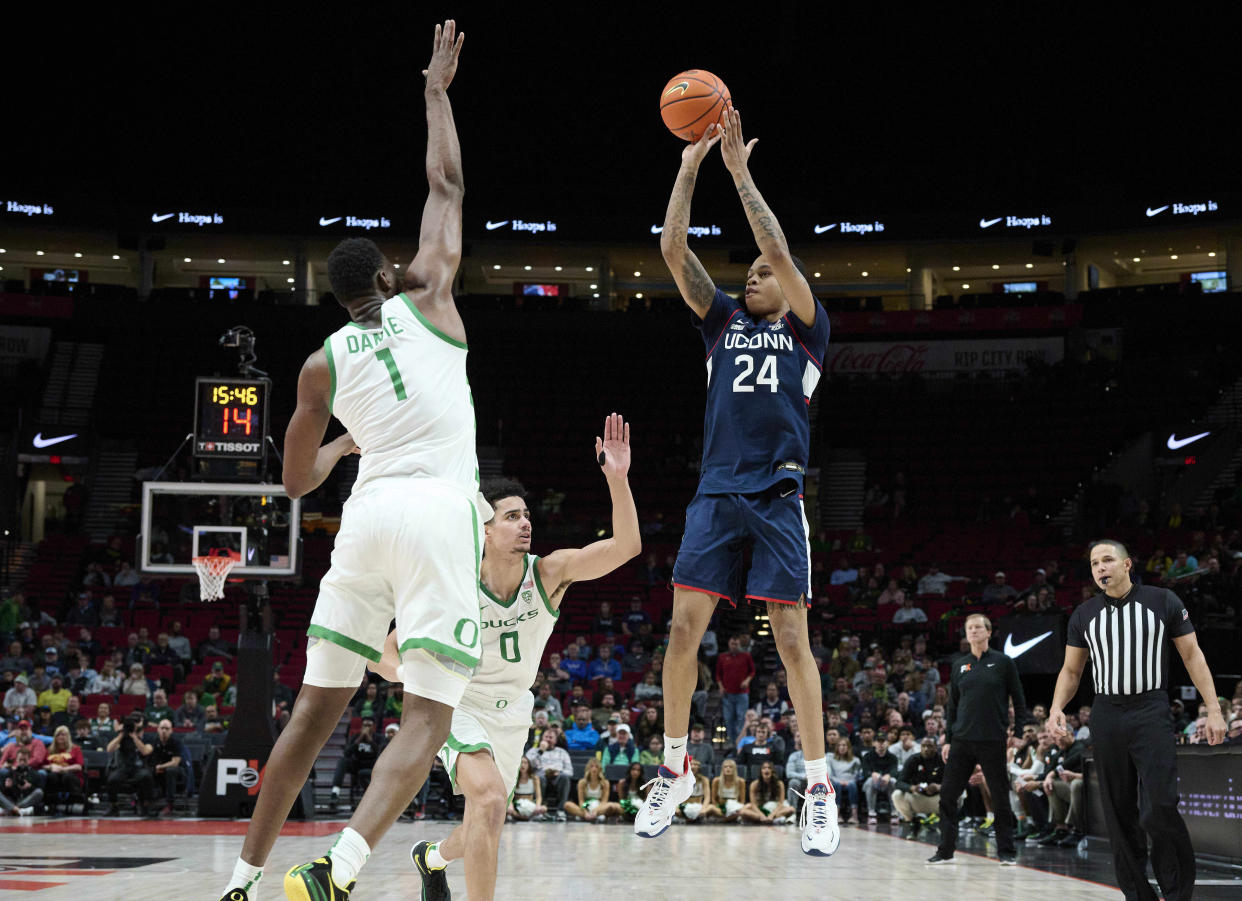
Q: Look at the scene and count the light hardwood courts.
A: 1